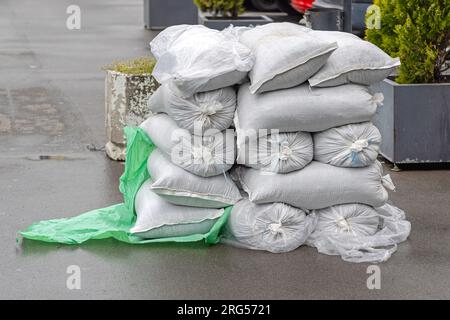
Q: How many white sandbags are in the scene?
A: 13